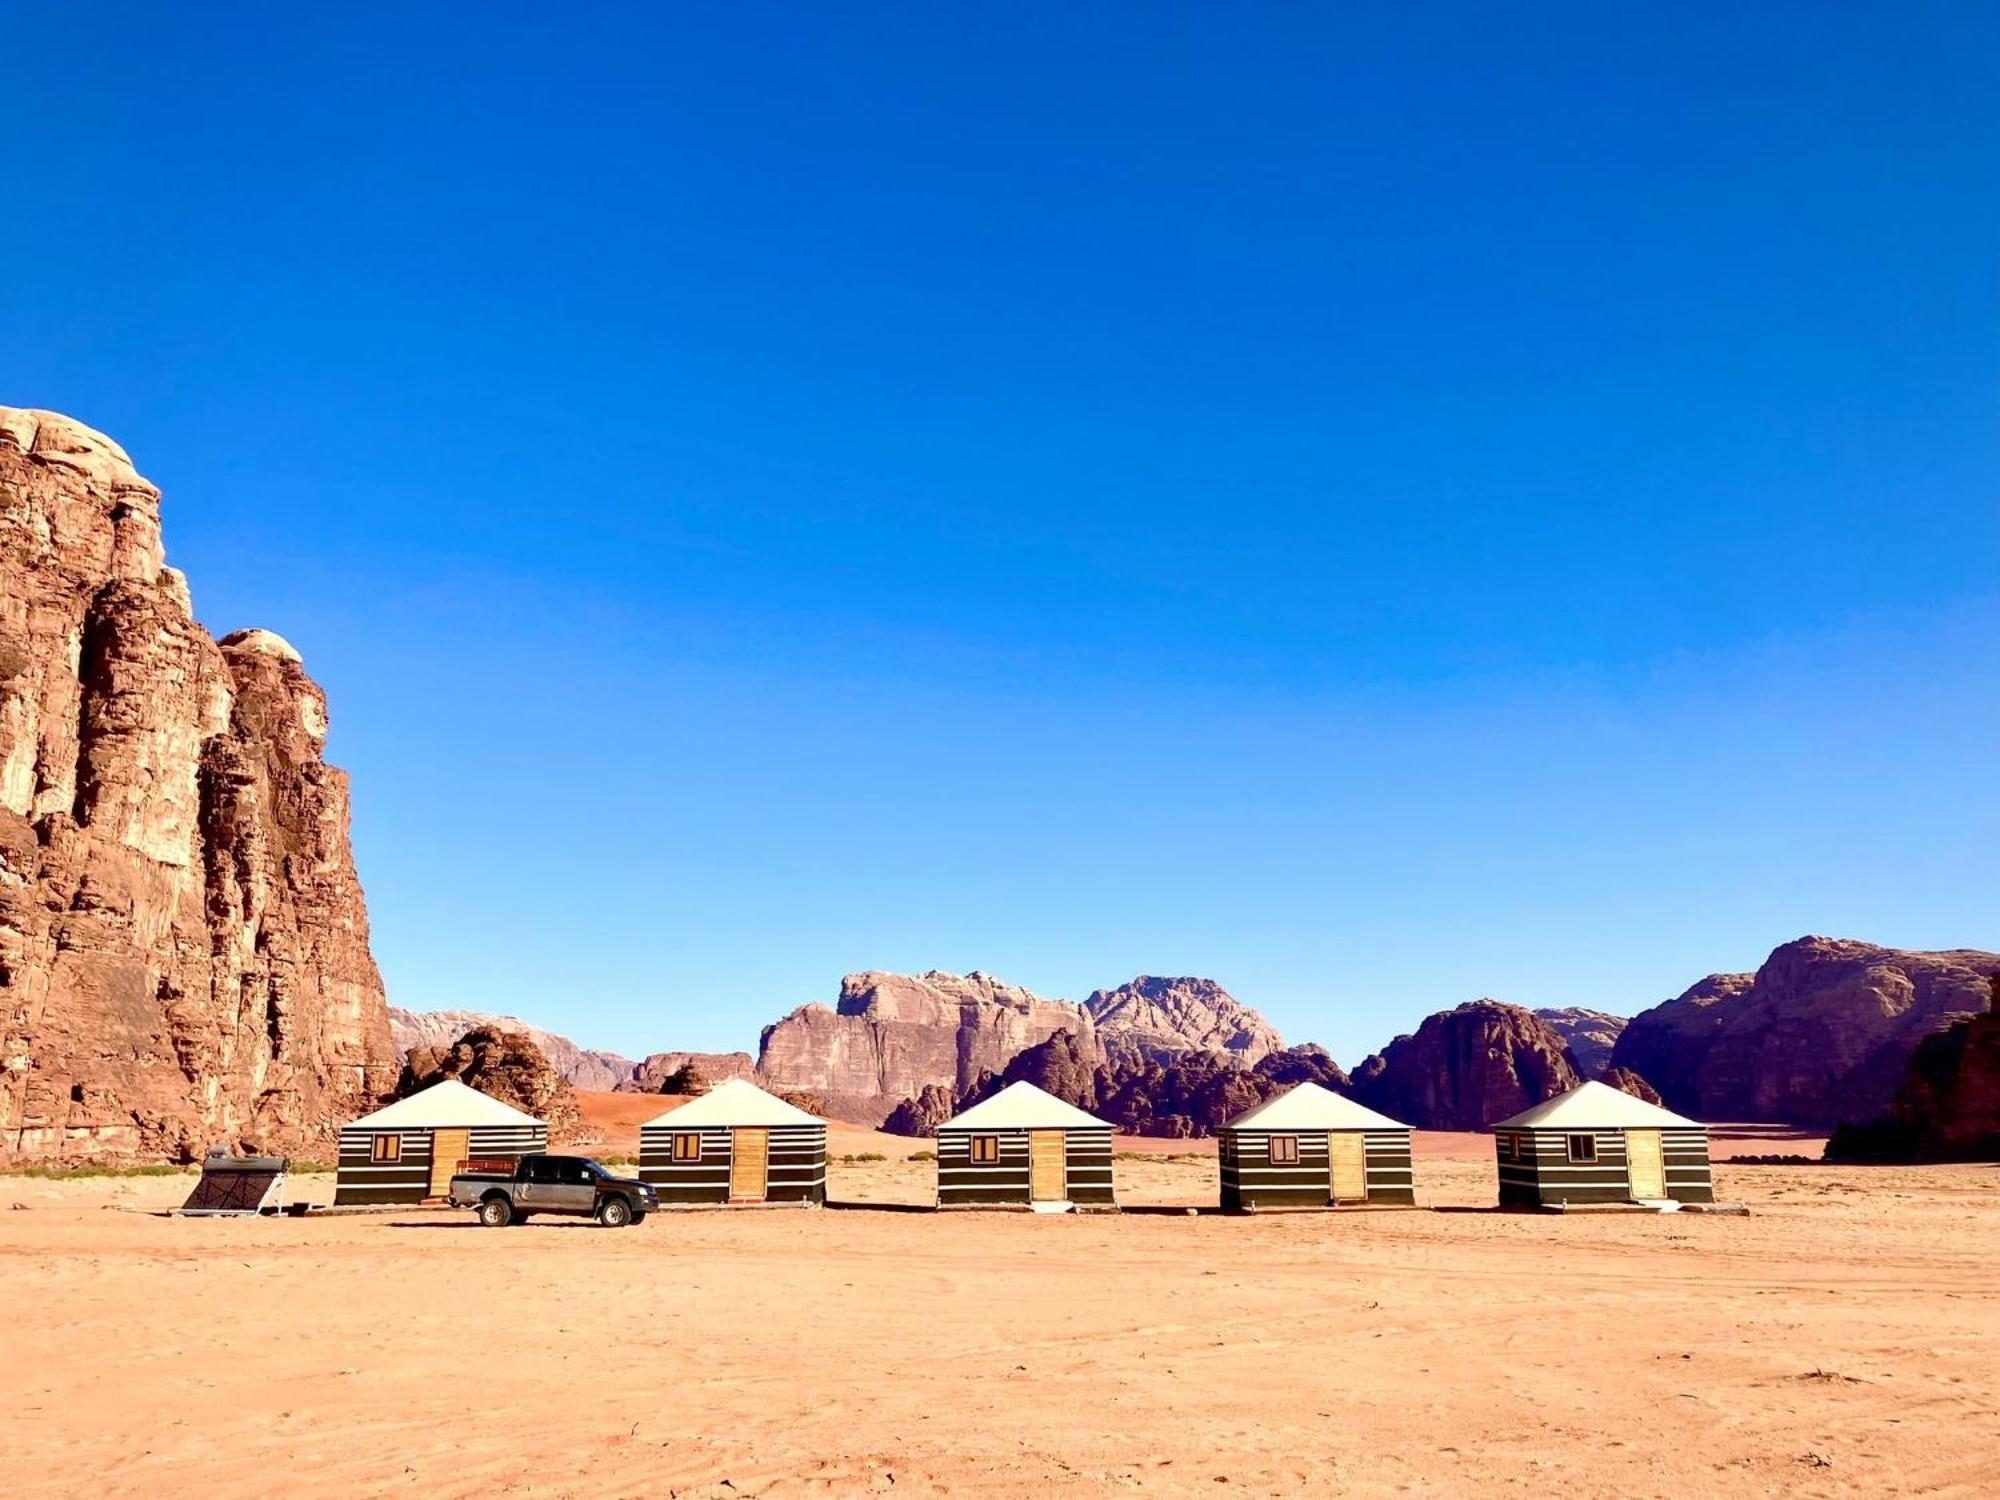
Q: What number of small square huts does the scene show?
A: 5